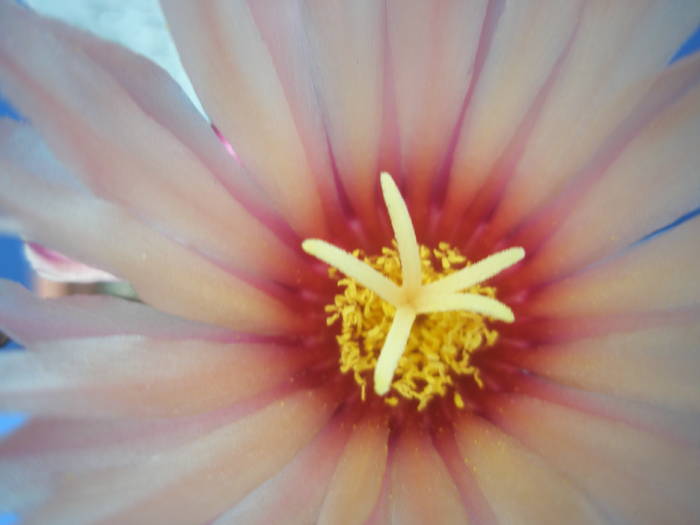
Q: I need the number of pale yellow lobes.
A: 5